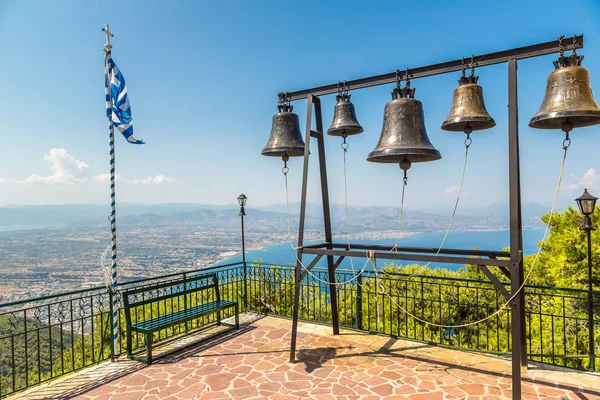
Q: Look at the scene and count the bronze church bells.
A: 5